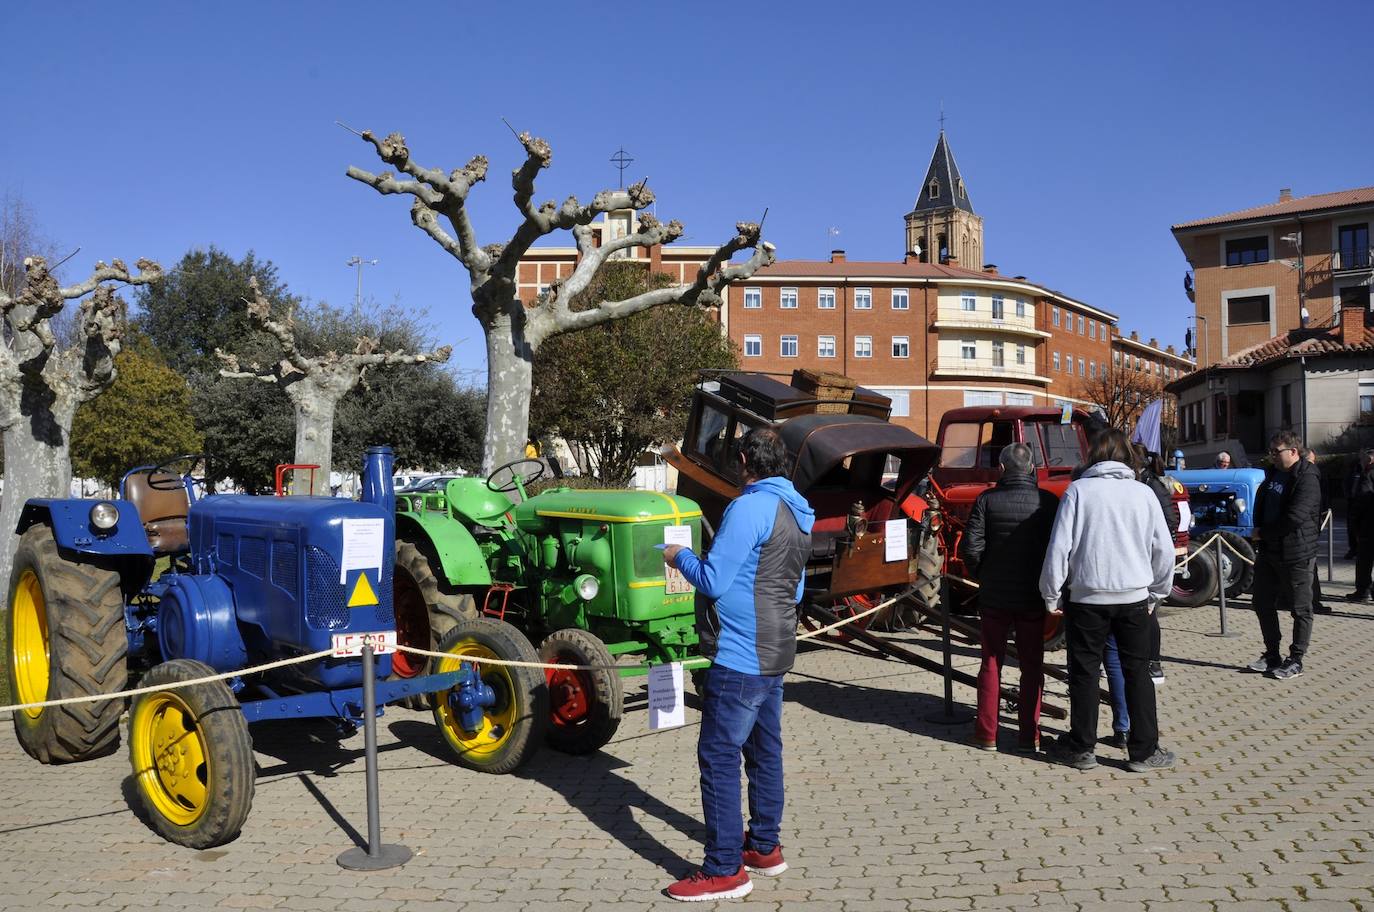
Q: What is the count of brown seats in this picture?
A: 1